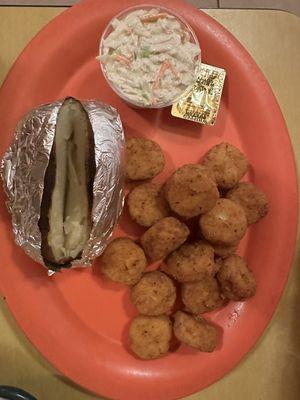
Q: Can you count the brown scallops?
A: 15